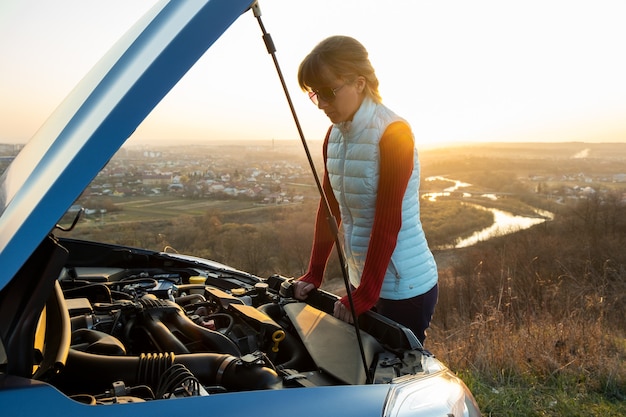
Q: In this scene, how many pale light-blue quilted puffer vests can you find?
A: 1